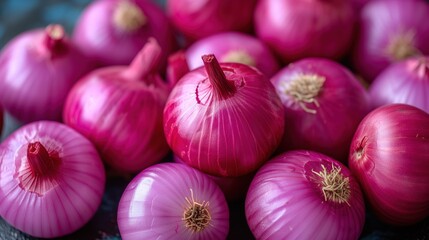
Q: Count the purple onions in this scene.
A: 14